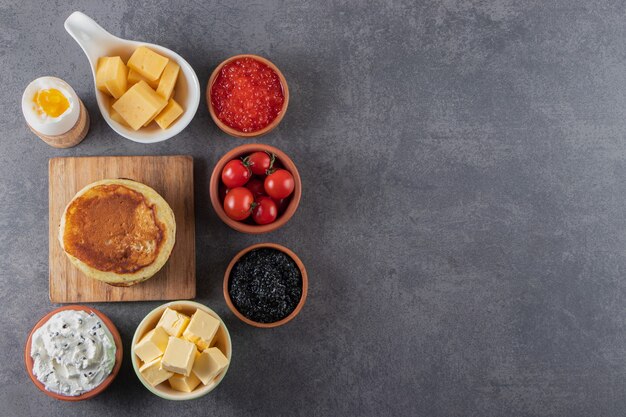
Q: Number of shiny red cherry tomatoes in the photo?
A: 5